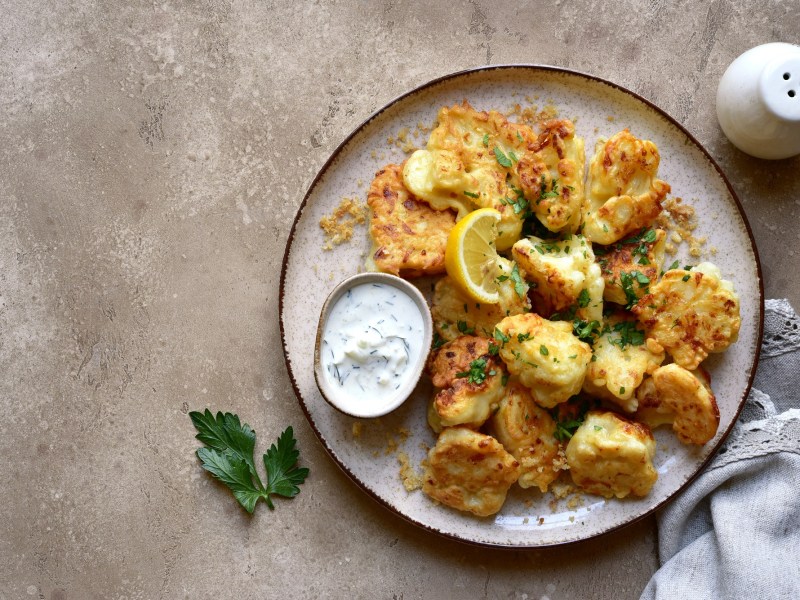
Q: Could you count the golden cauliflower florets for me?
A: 15